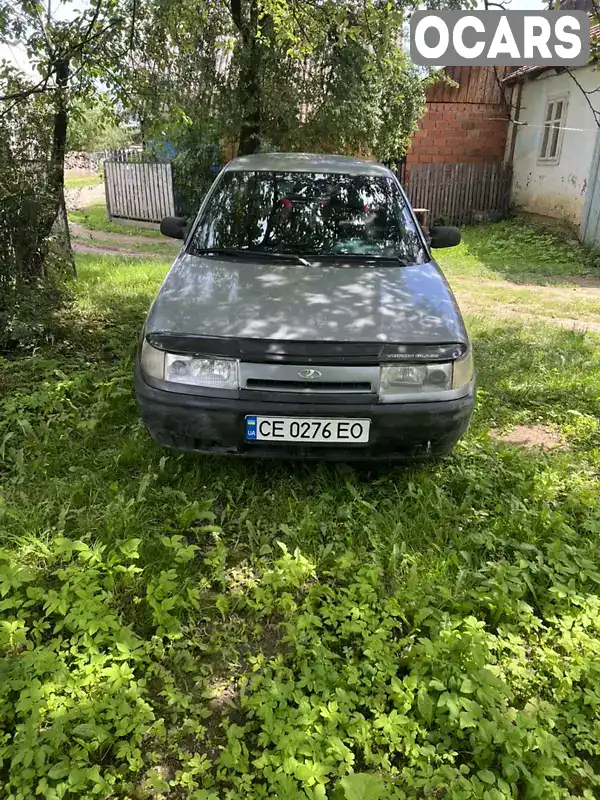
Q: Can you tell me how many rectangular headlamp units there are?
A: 2